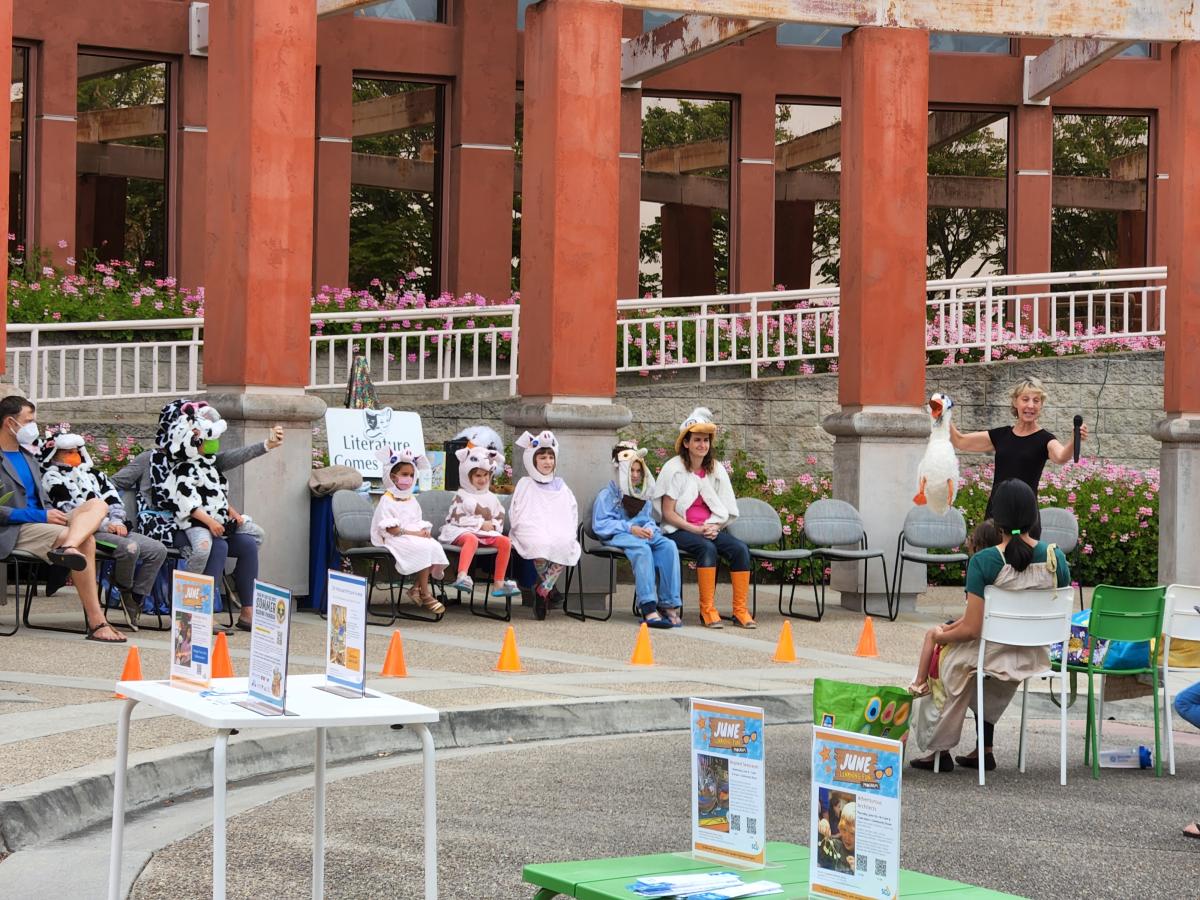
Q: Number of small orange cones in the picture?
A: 7